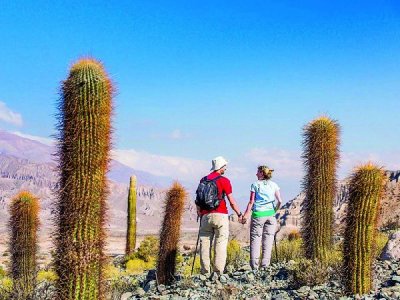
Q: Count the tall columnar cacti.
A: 6